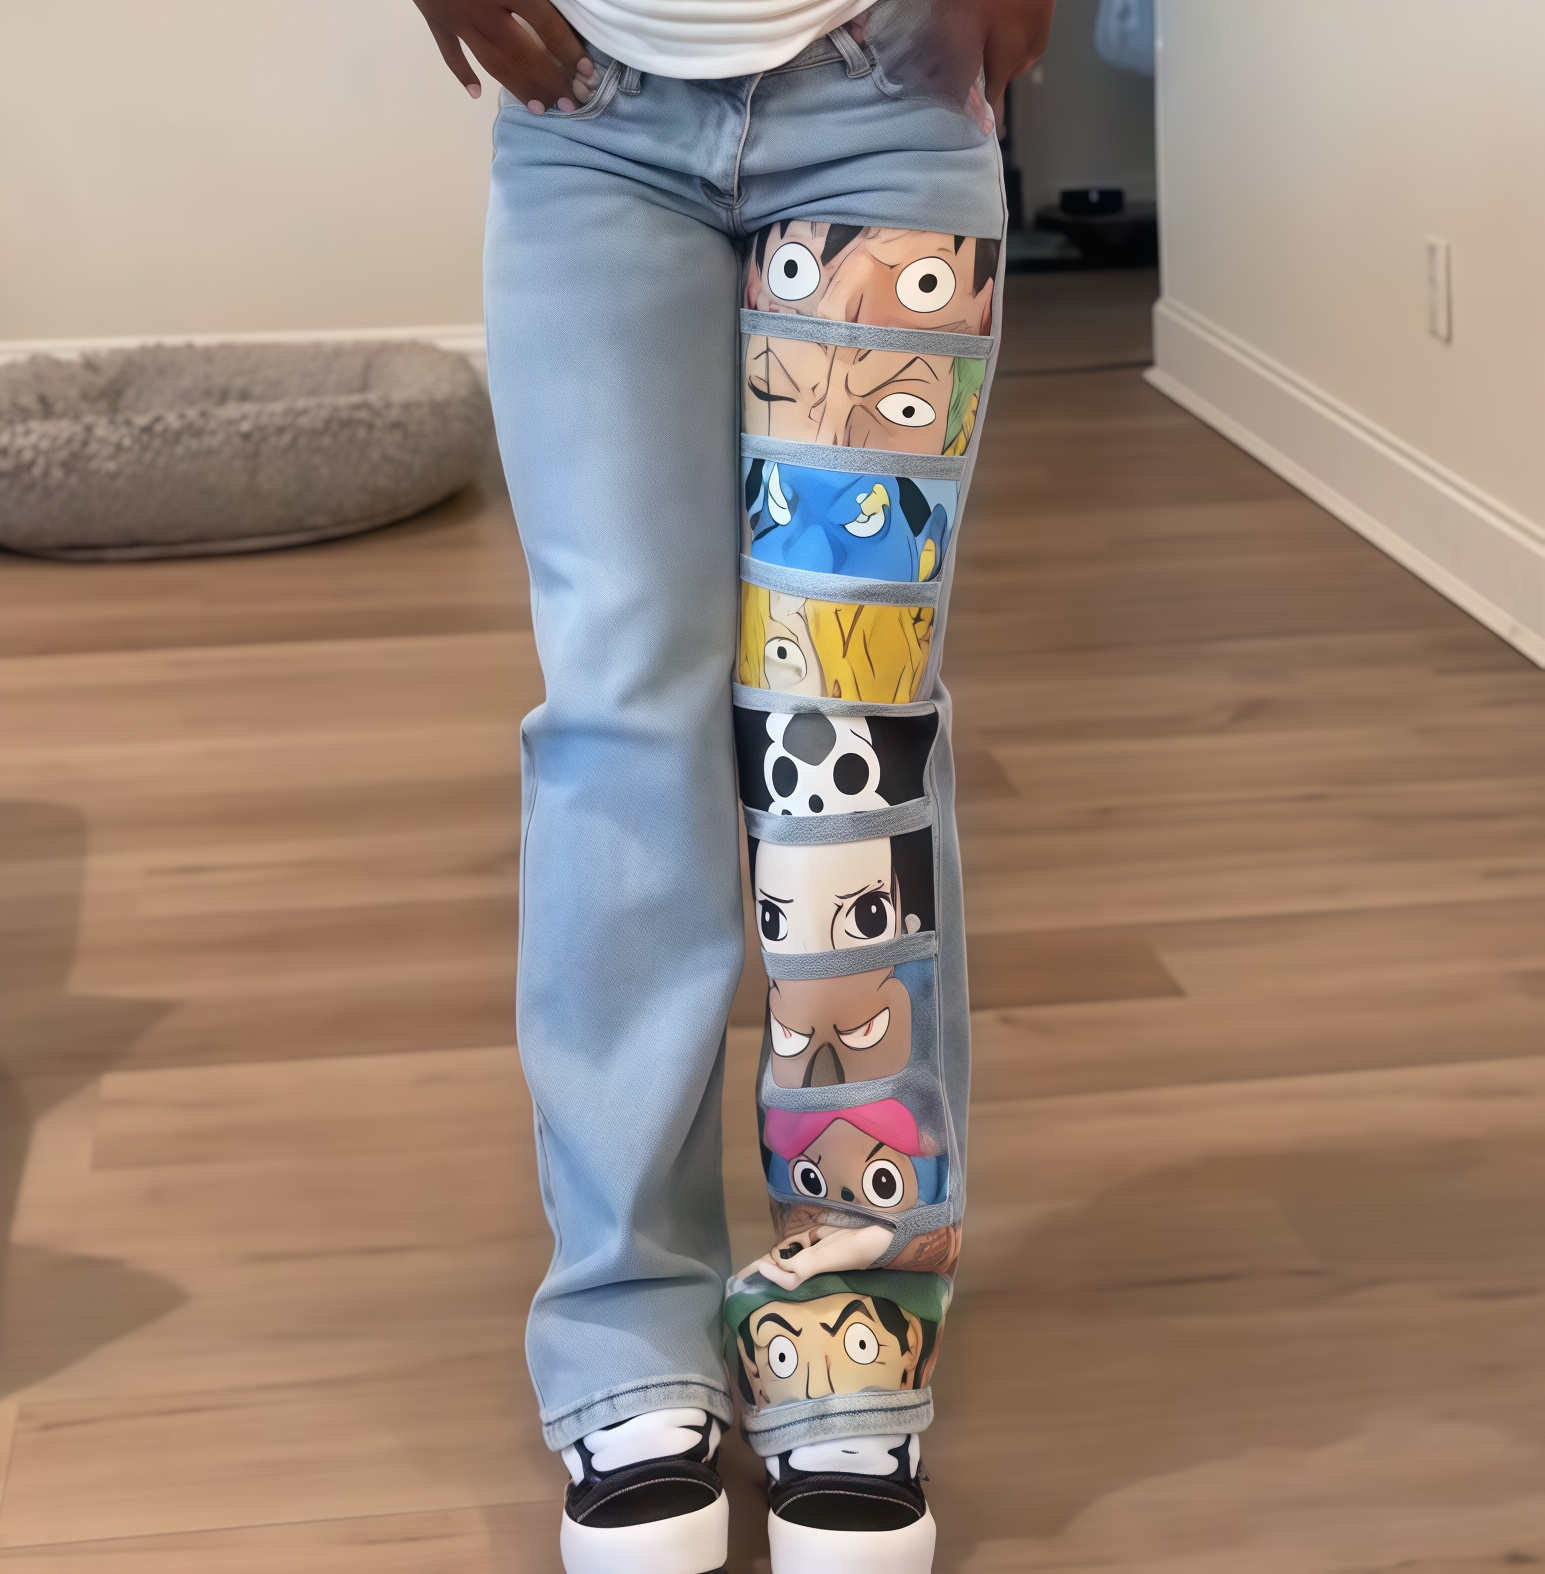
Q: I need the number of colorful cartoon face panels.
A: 9